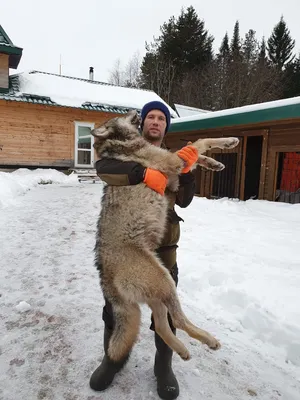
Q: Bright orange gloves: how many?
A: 2